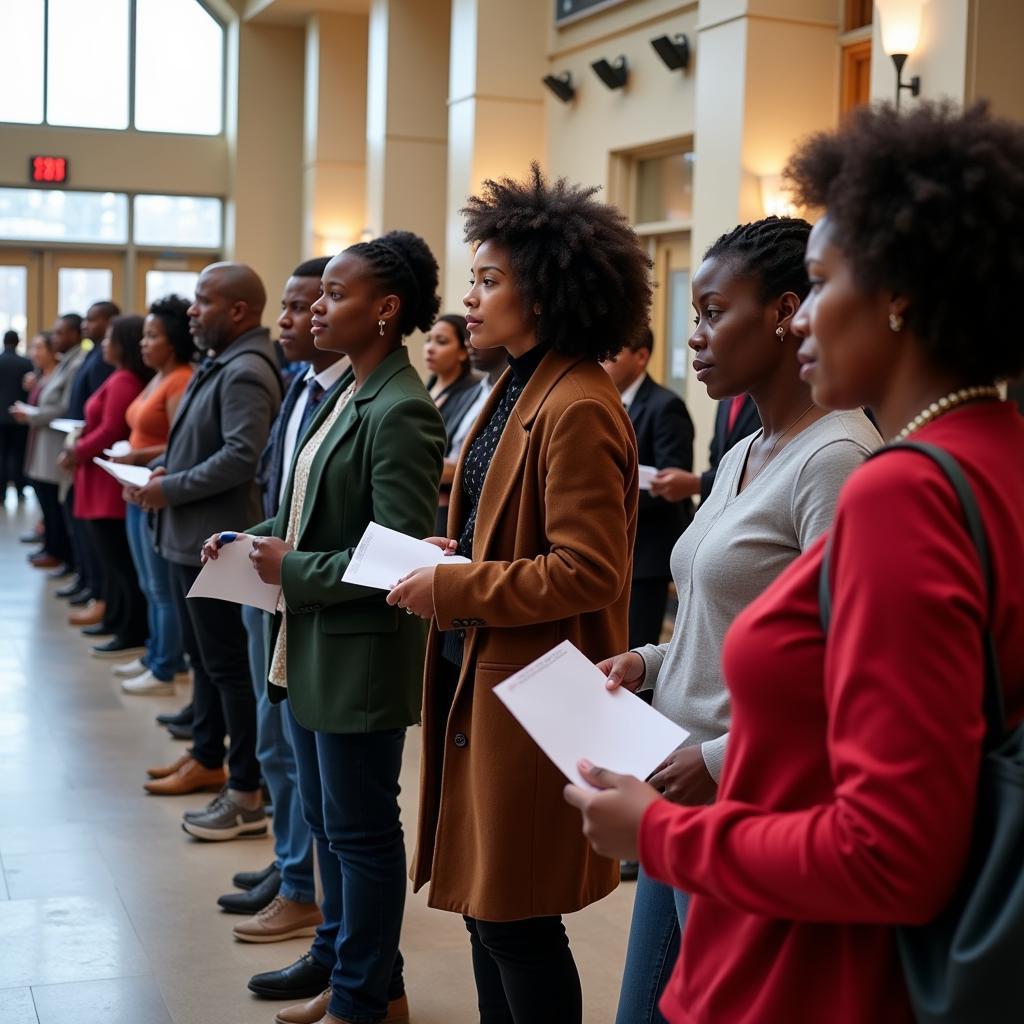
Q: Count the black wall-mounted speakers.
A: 3